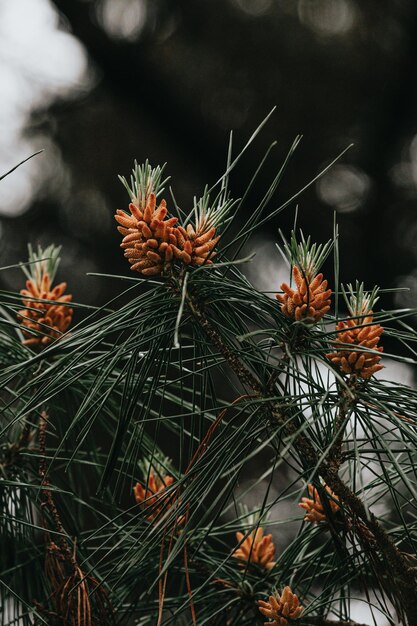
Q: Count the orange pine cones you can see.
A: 9